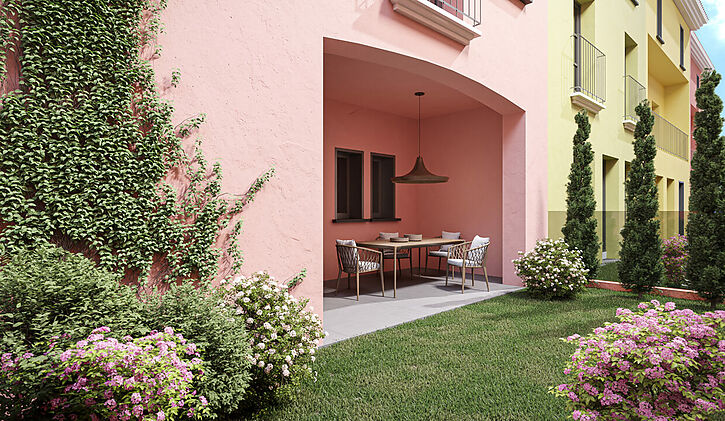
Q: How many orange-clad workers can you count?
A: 0